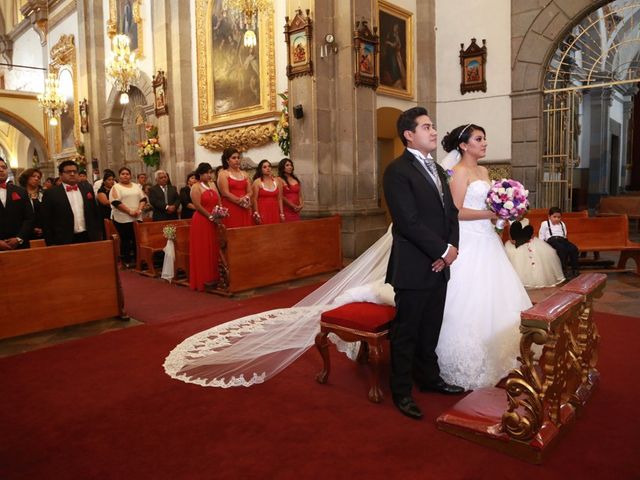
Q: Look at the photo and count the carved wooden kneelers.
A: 2